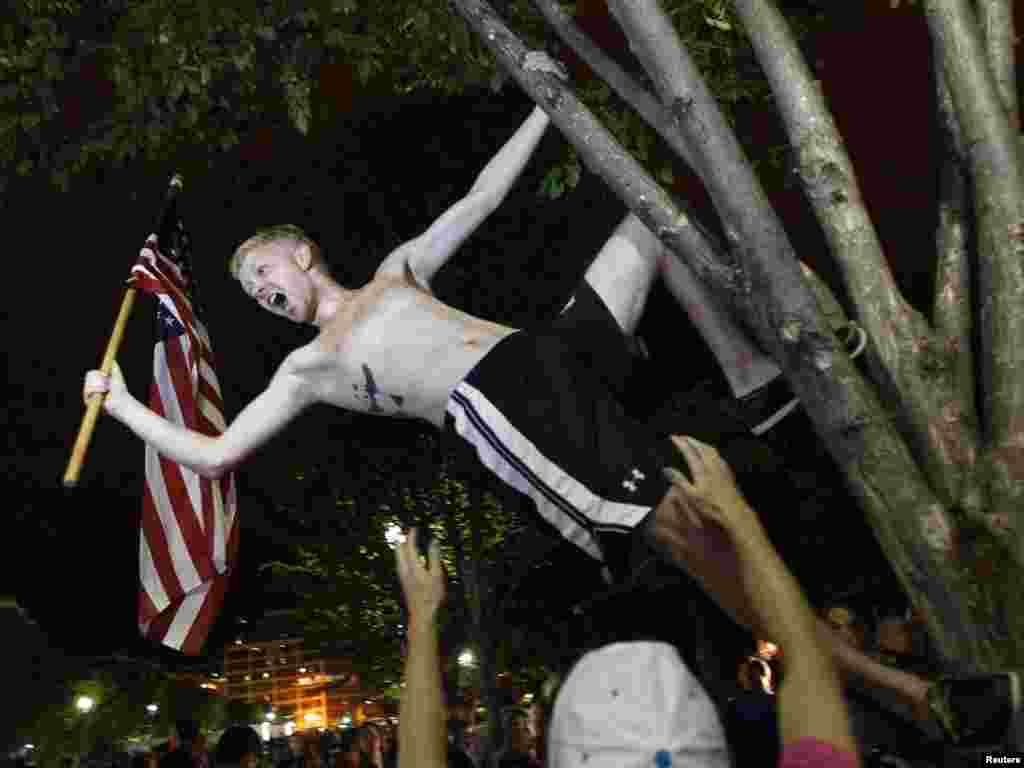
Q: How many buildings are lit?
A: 1